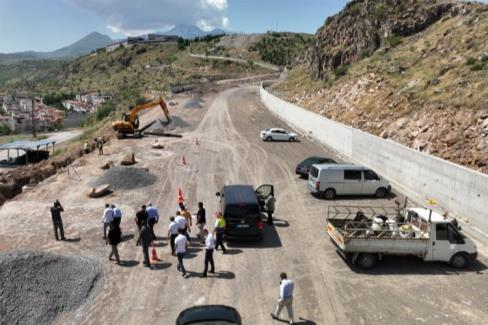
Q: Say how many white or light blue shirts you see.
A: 8